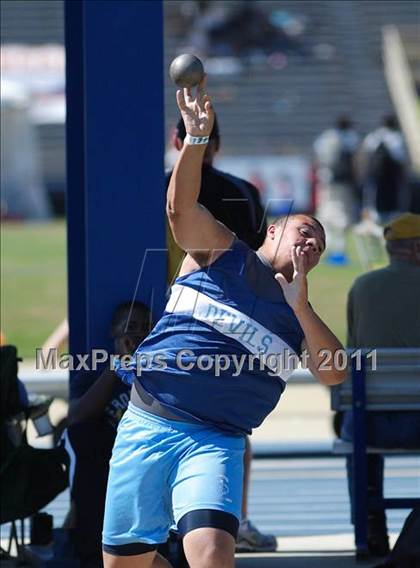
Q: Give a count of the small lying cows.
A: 0